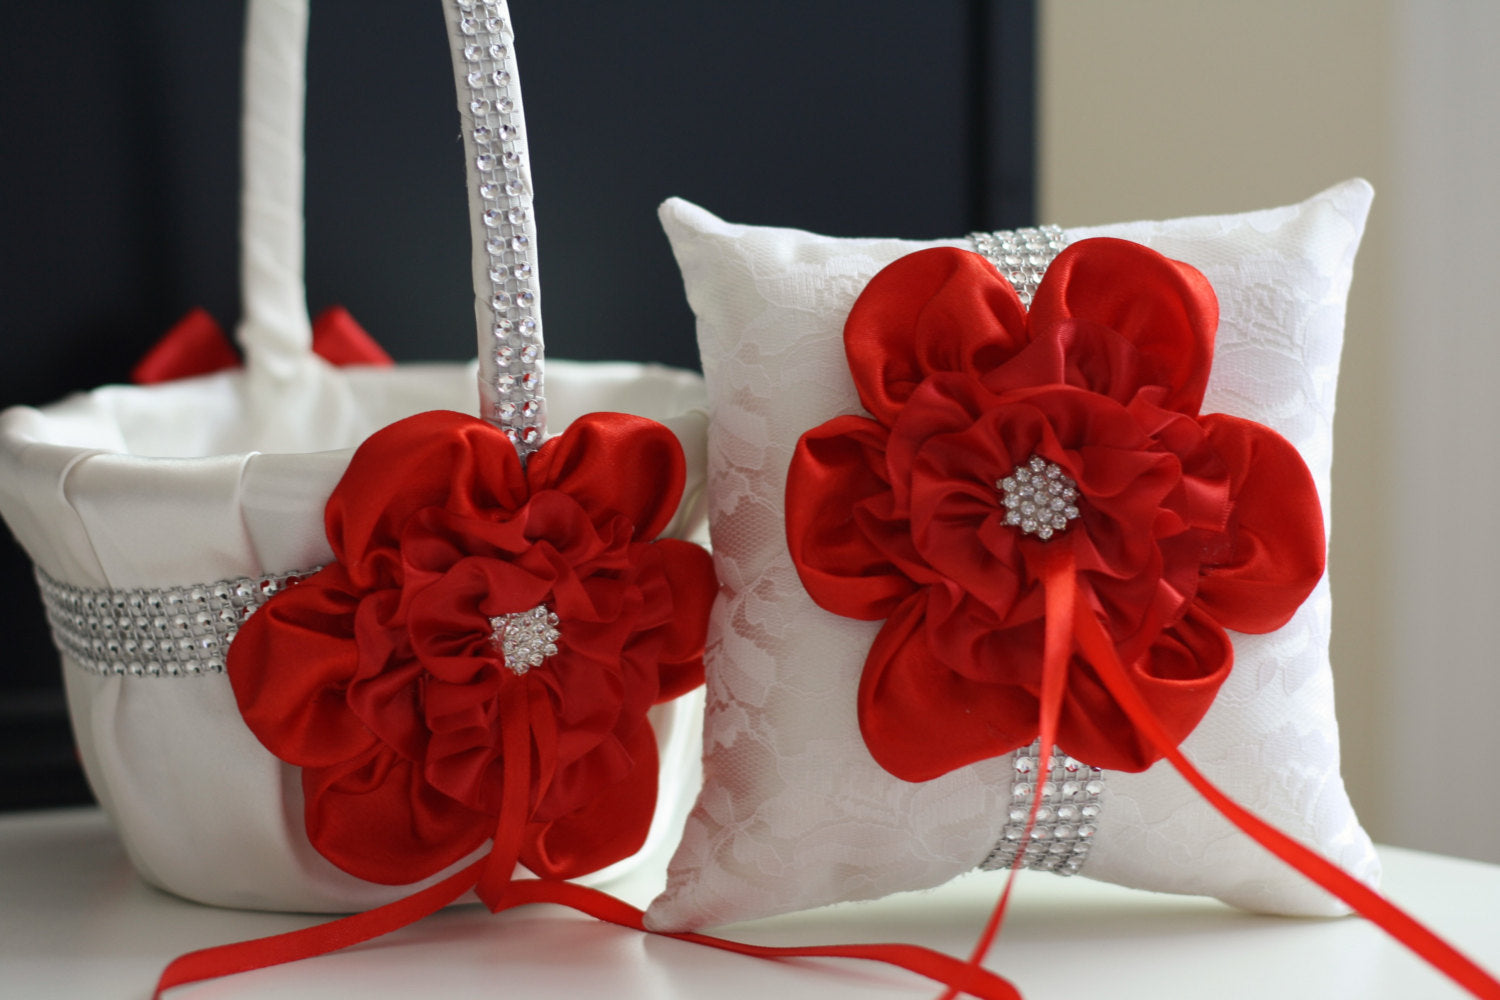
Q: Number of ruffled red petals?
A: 12